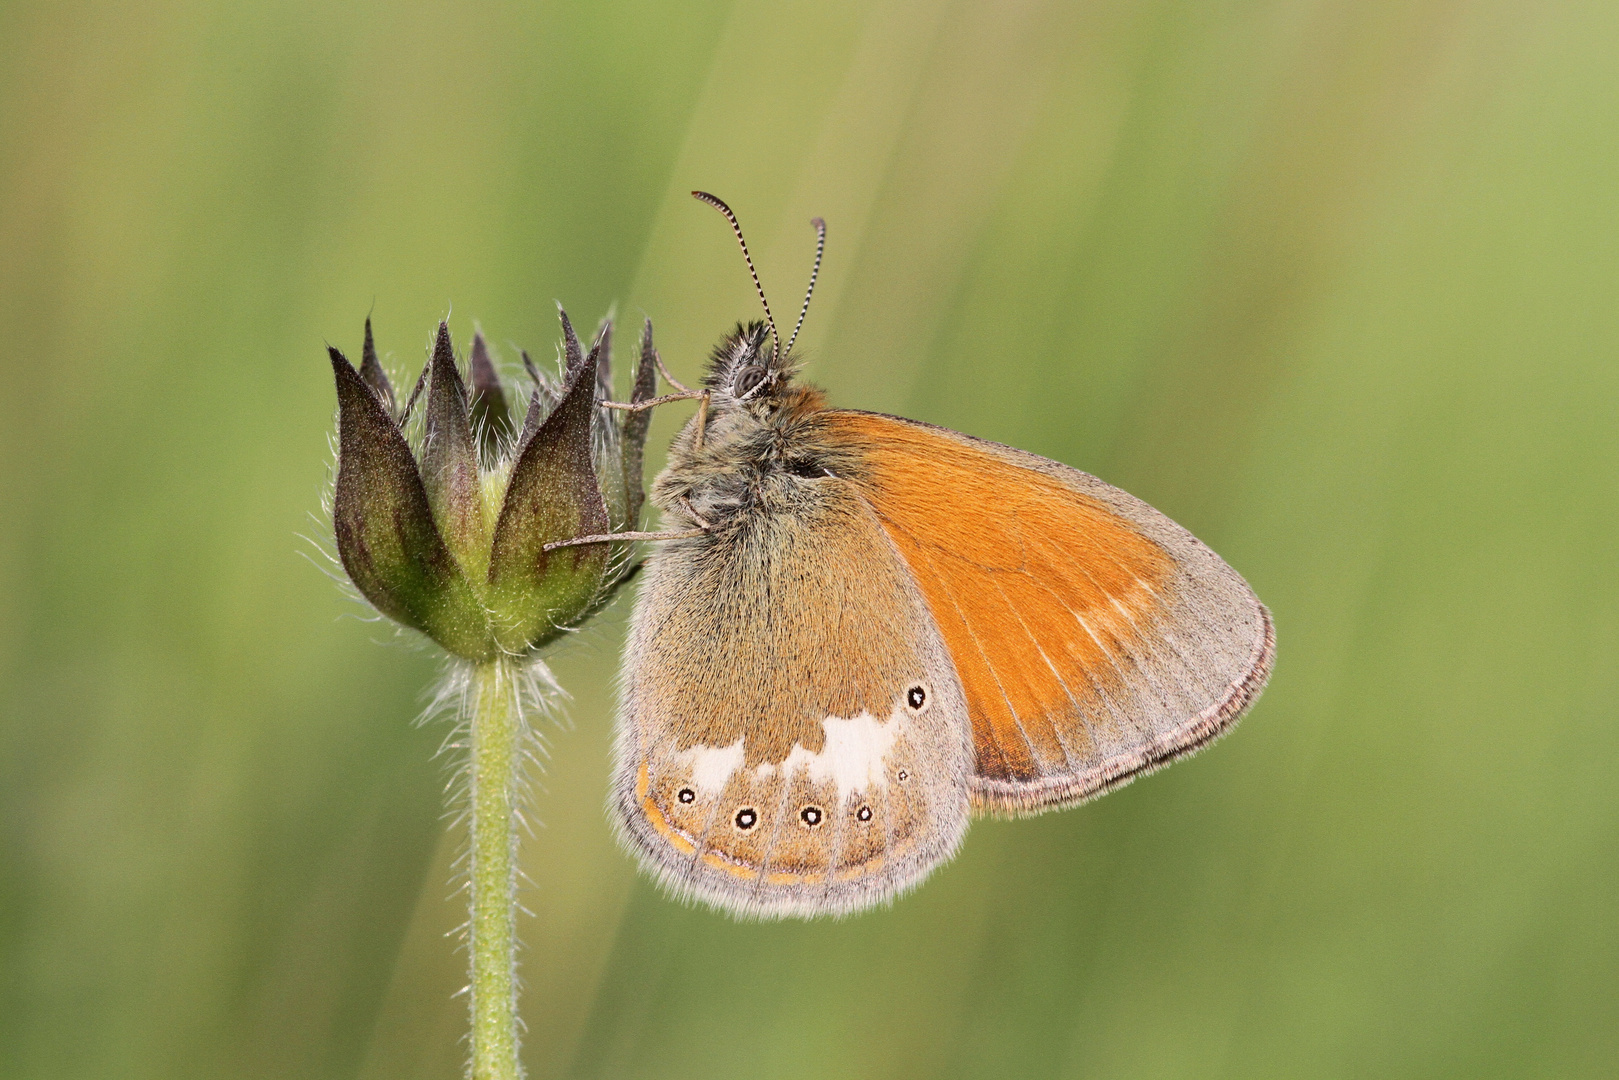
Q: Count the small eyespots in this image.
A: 6